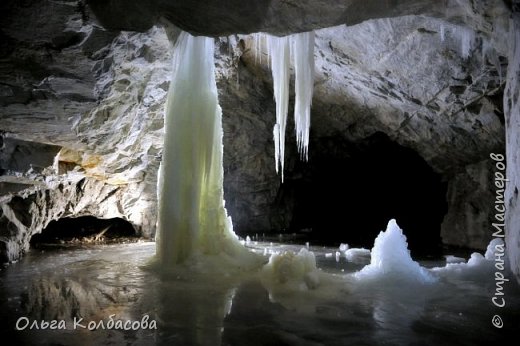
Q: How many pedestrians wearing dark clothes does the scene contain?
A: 0